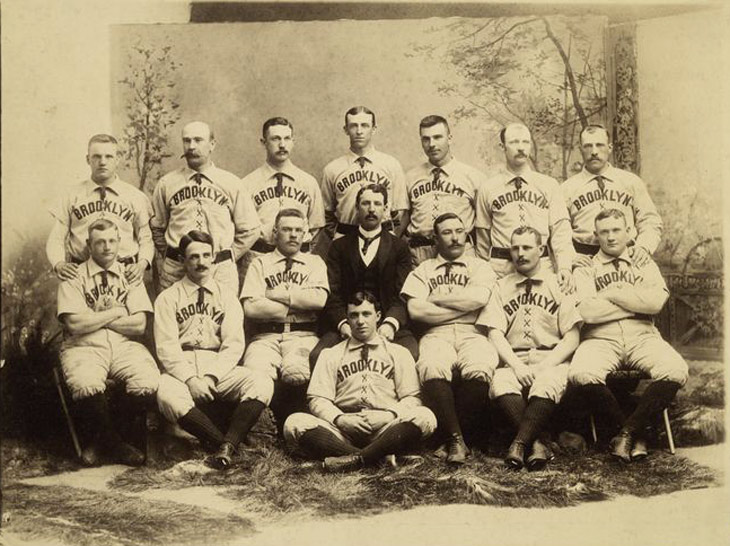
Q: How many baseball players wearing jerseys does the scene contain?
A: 14